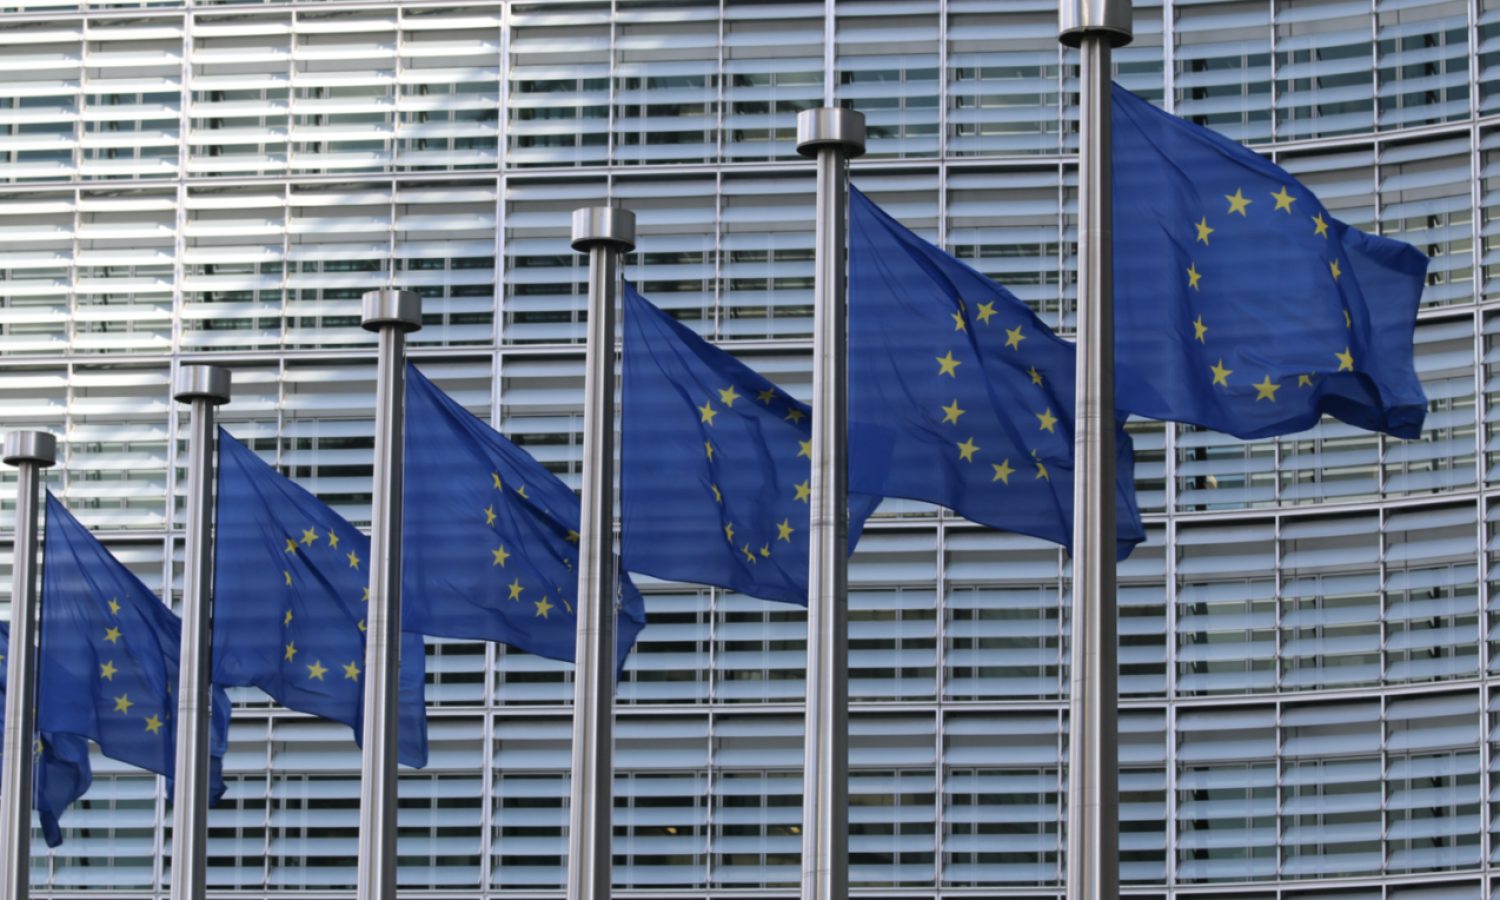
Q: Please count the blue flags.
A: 7